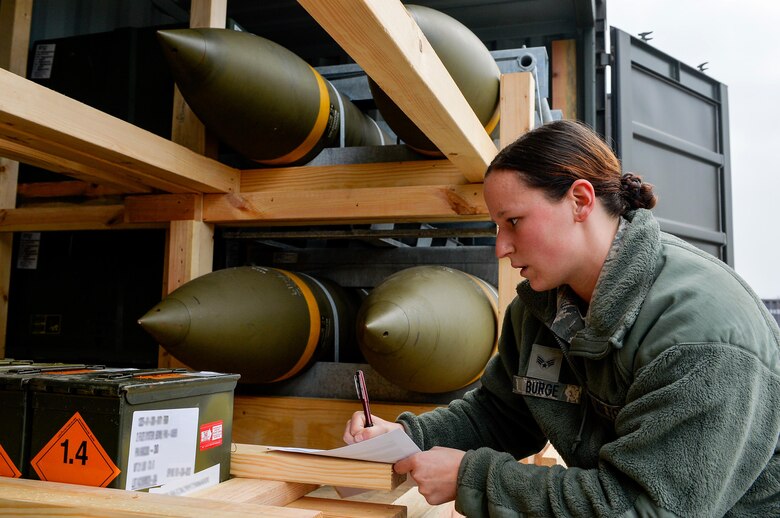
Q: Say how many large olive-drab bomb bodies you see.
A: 4